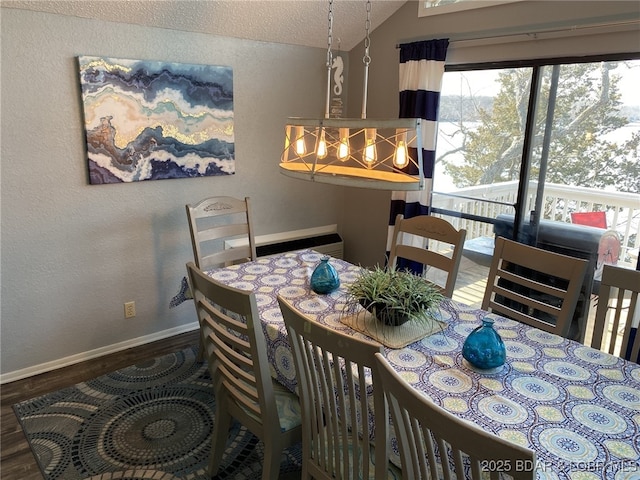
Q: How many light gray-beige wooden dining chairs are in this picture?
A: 7